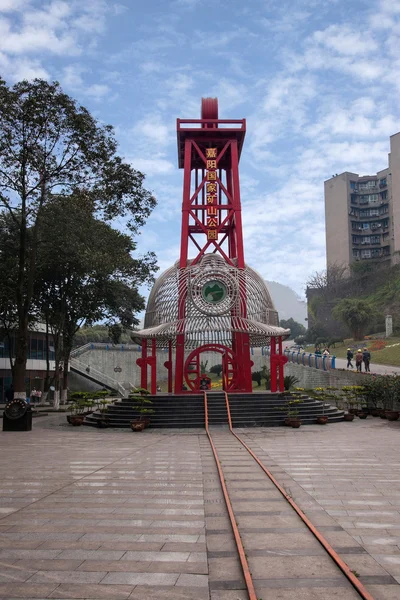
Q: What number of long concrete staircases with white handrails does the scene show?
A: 1